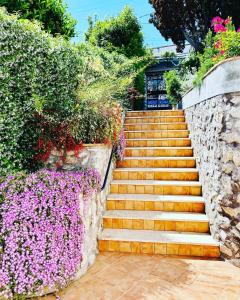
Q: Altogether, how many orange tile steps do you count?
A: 12